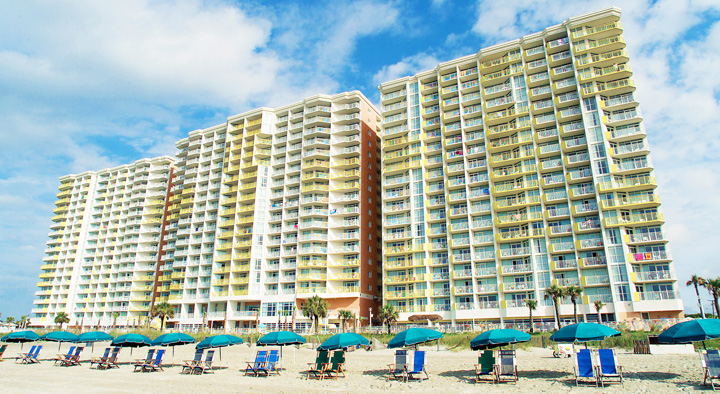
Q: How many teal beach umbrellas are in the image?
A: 12